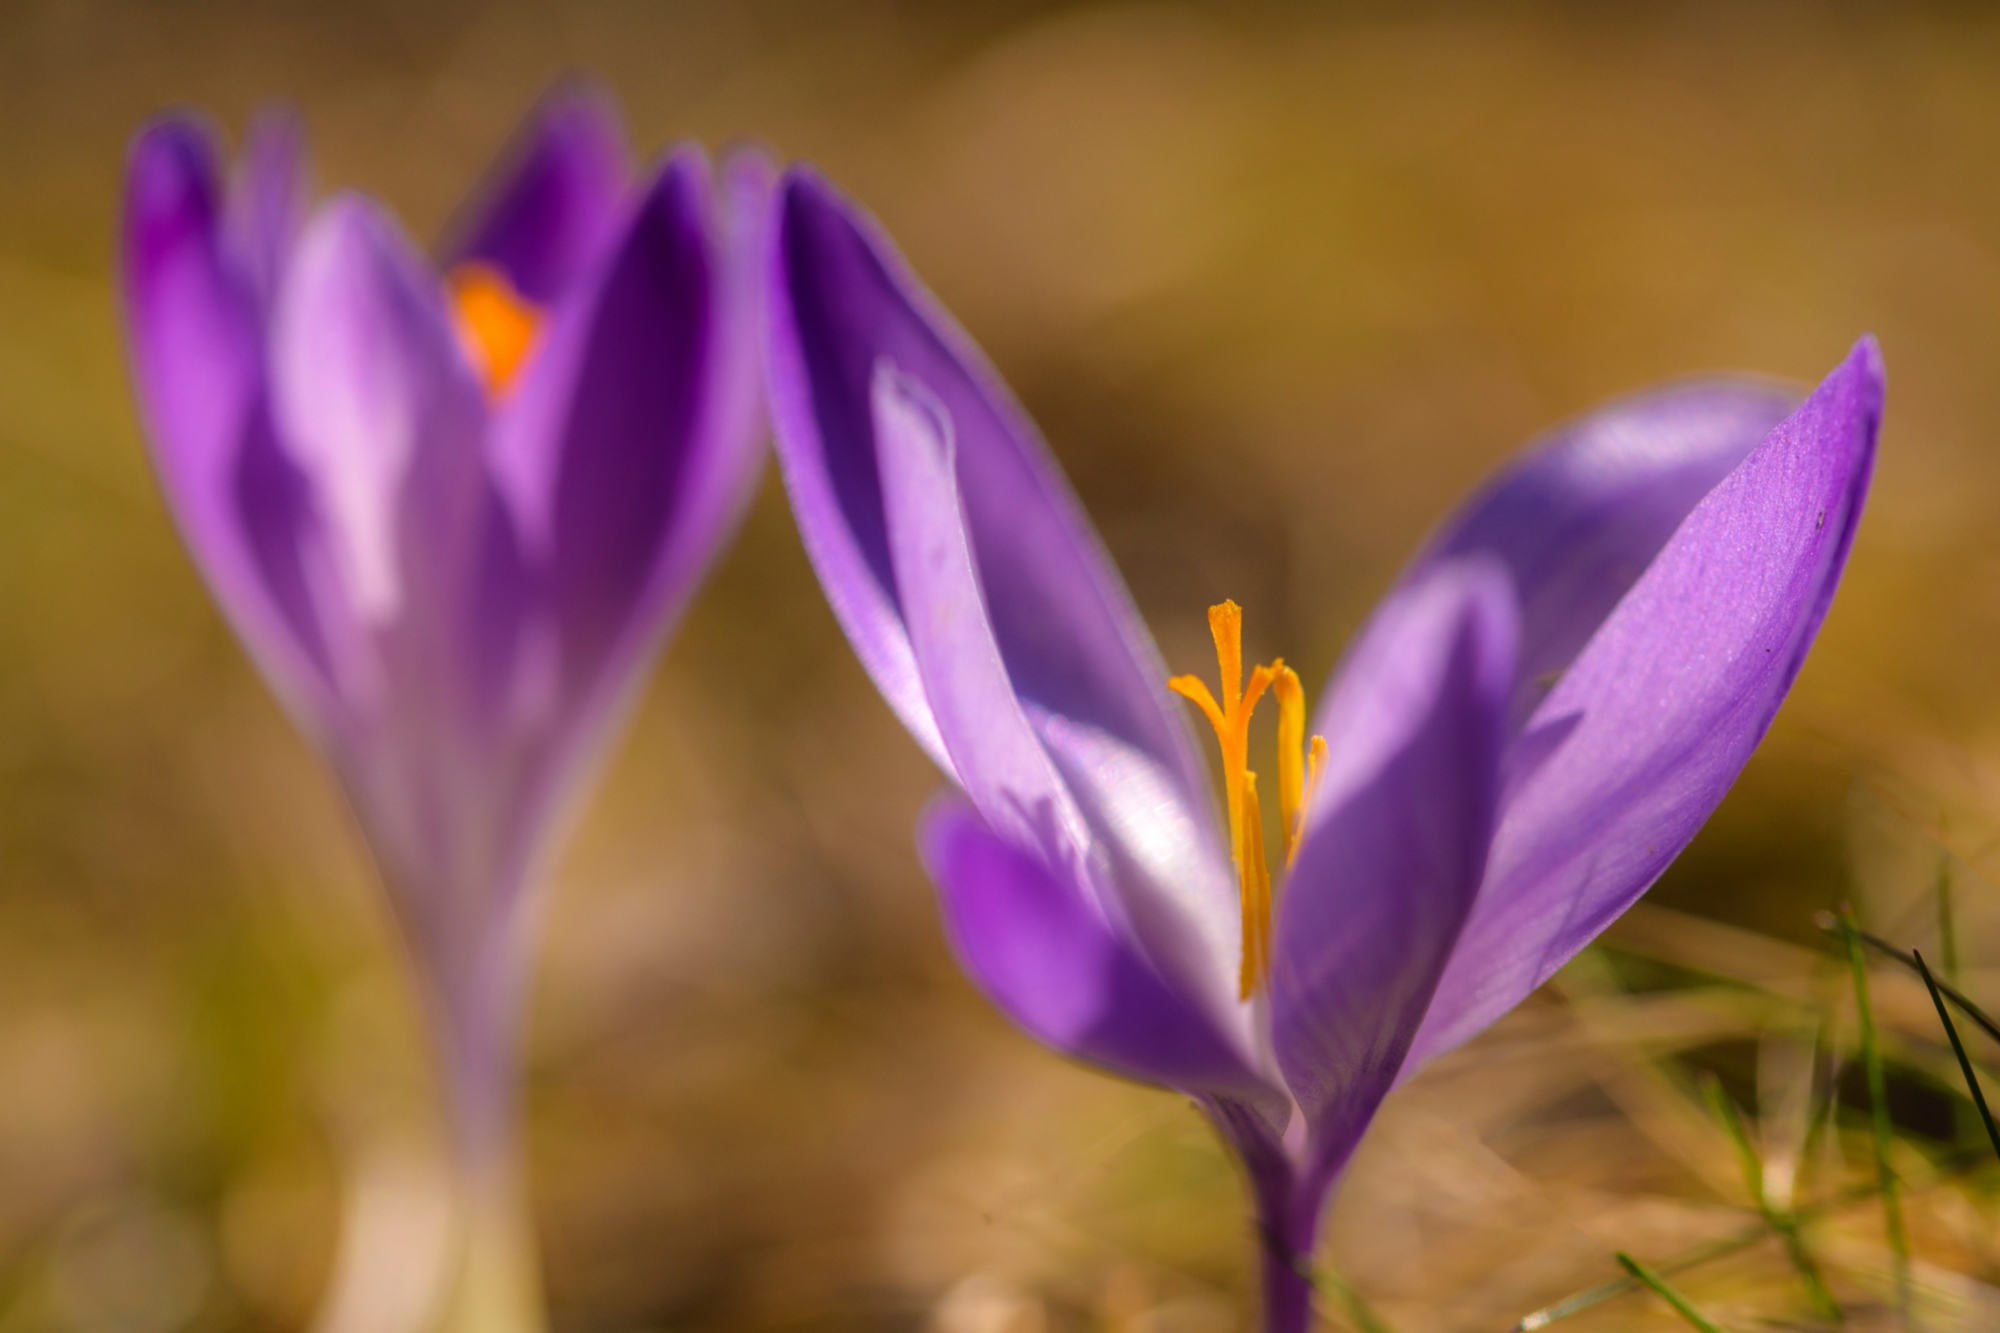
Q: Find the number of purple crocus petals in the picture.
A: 12